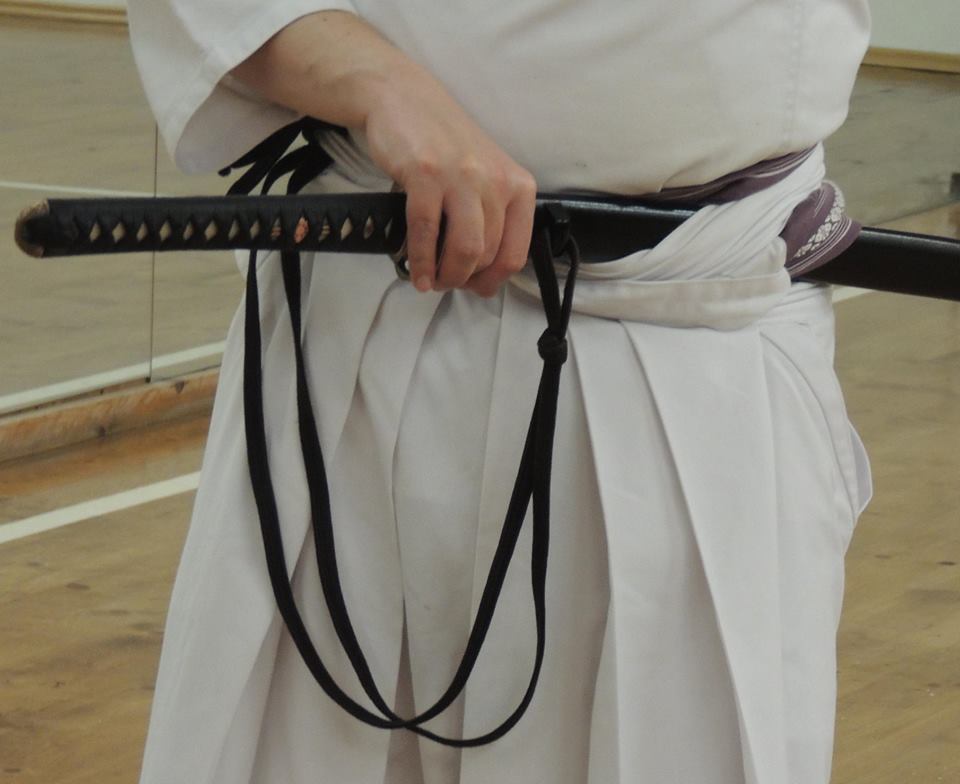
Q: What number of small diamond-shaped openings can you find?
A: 14